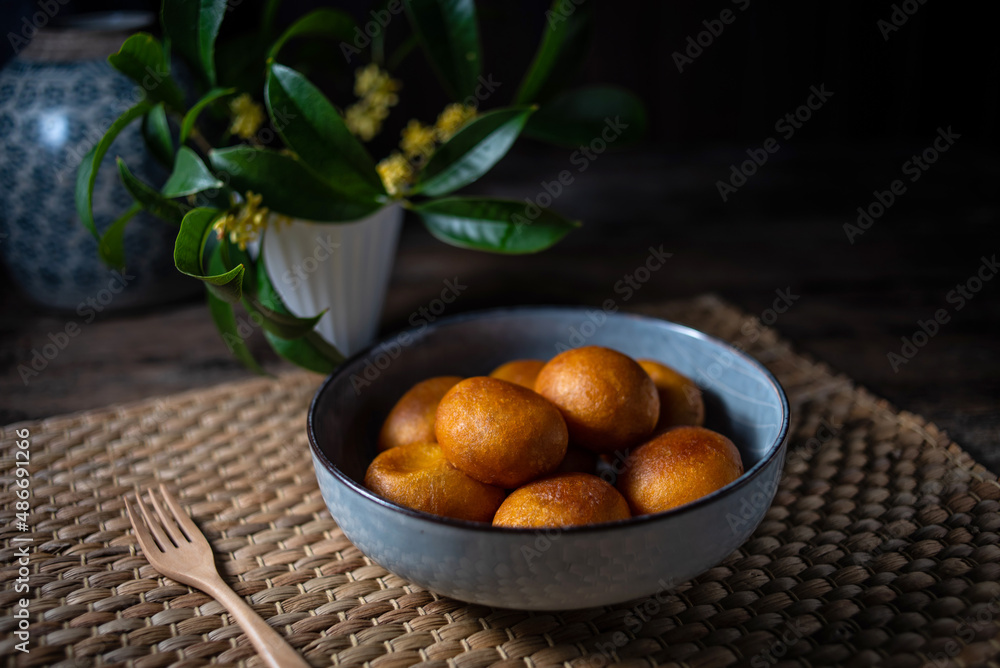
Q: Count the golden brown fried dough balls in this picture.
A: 8